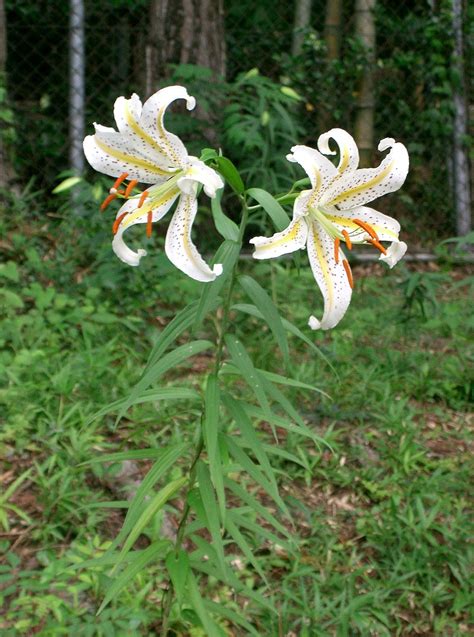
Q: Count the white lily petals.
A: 12